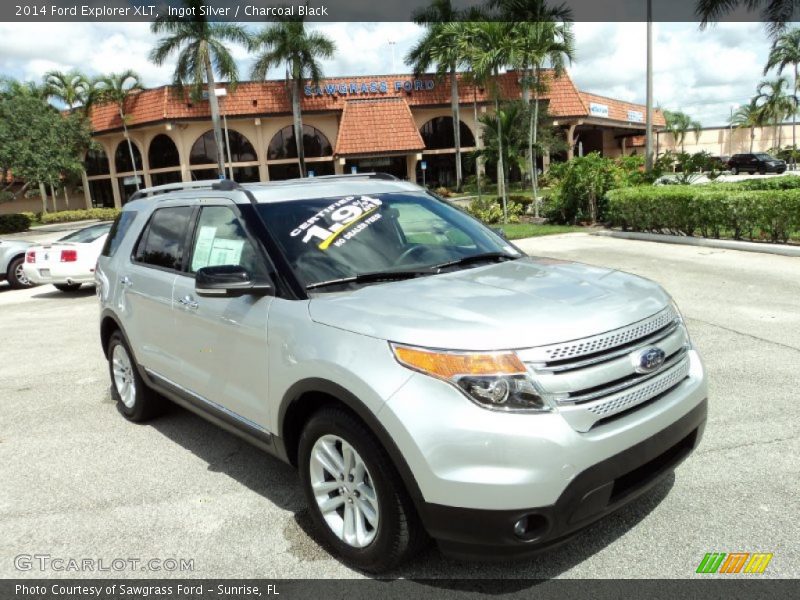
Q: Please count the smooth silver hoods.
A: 1